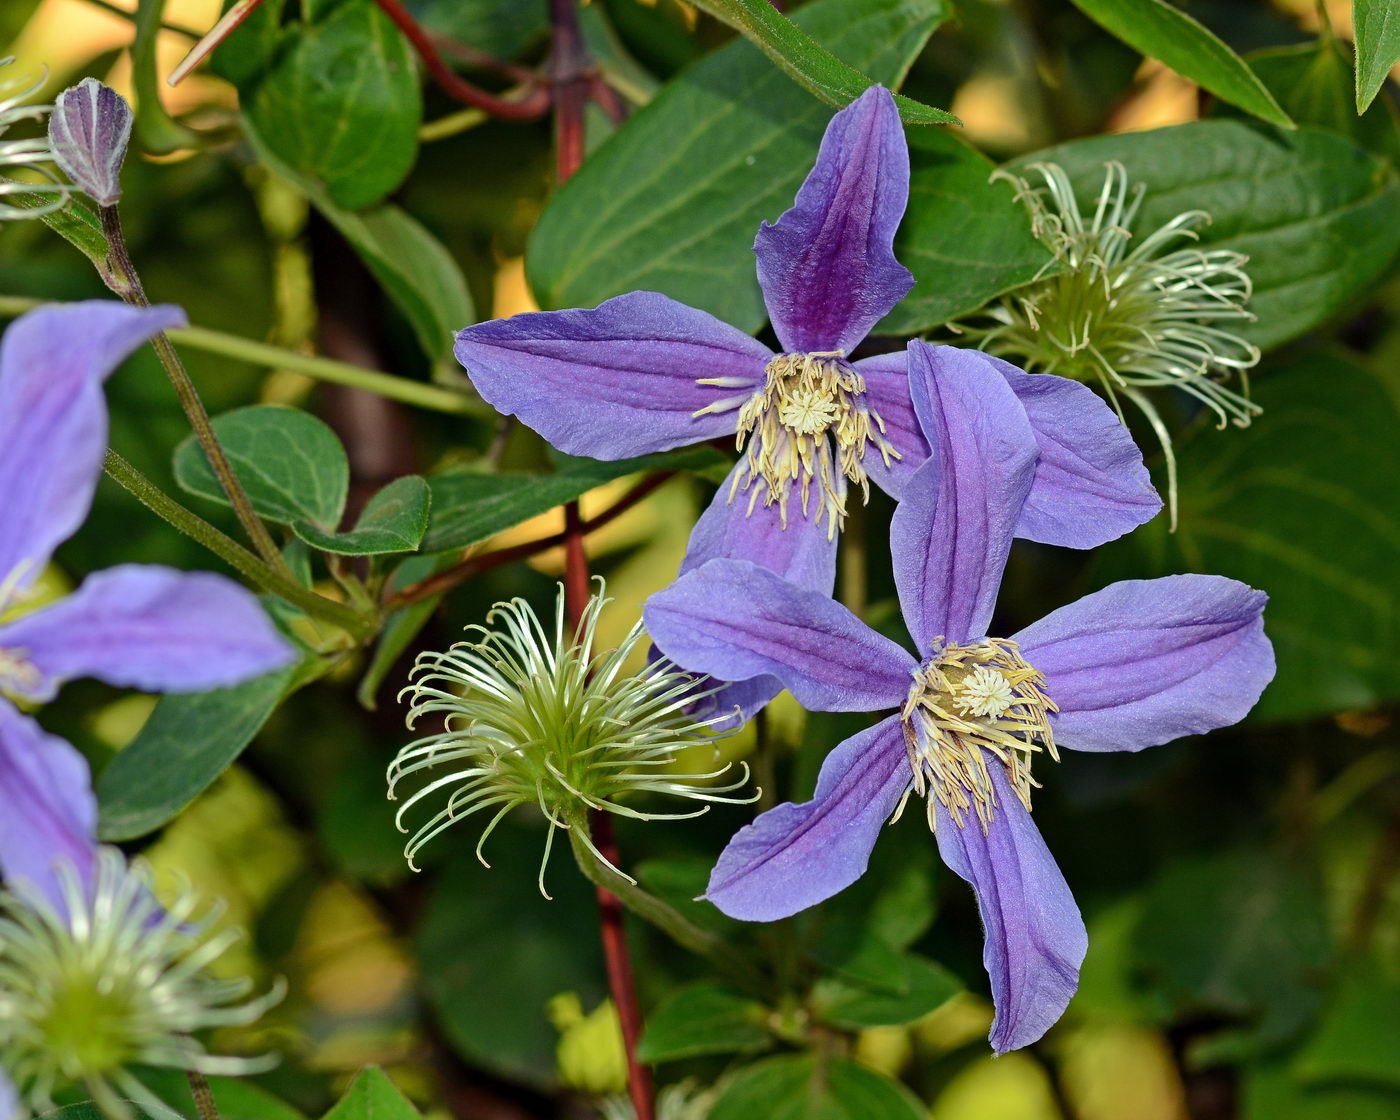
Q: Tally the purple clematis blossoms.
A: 3